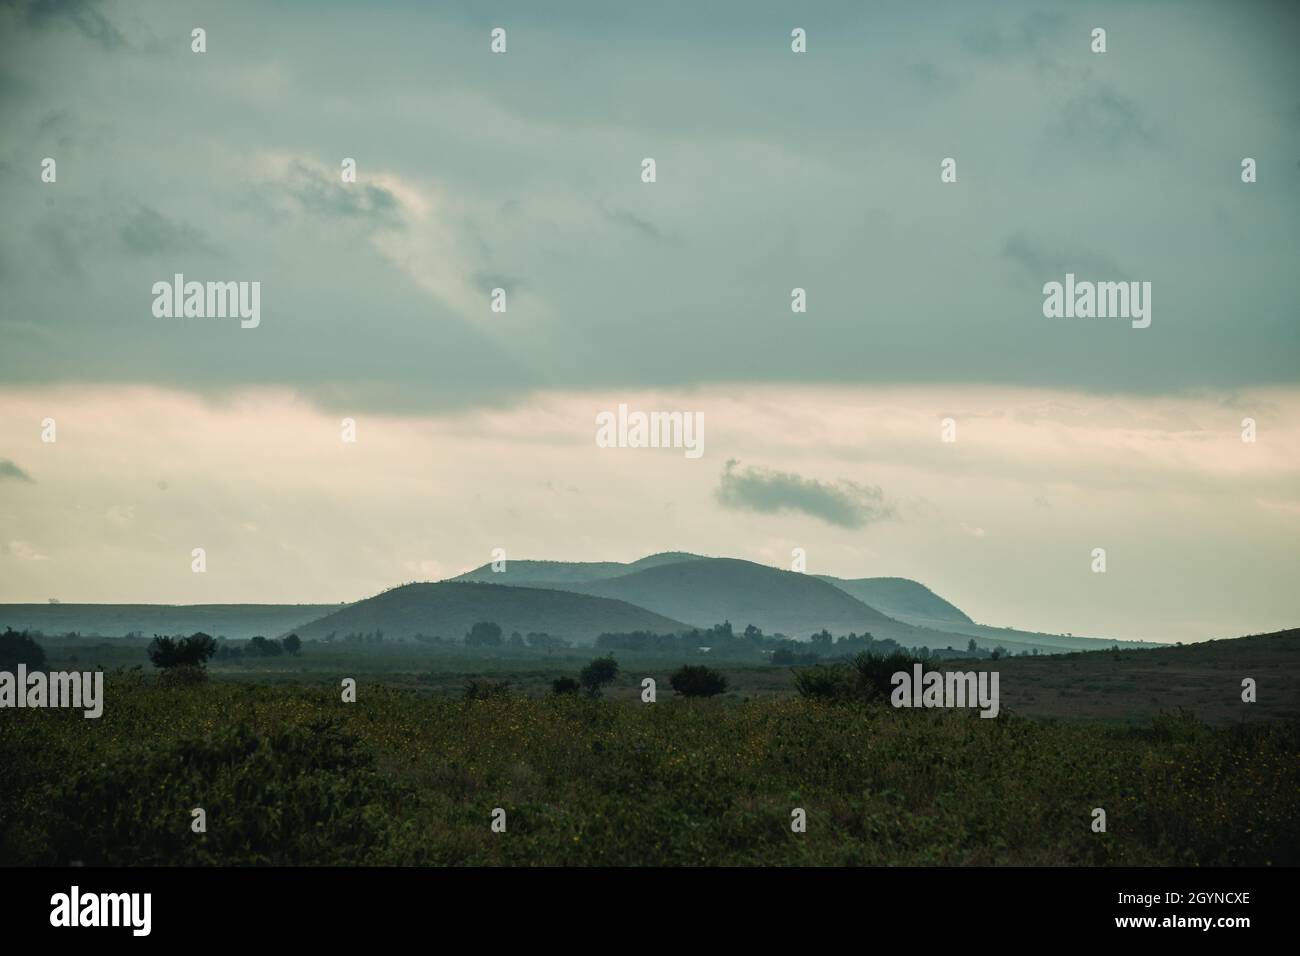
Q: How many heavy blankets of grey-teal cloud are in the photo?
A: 1